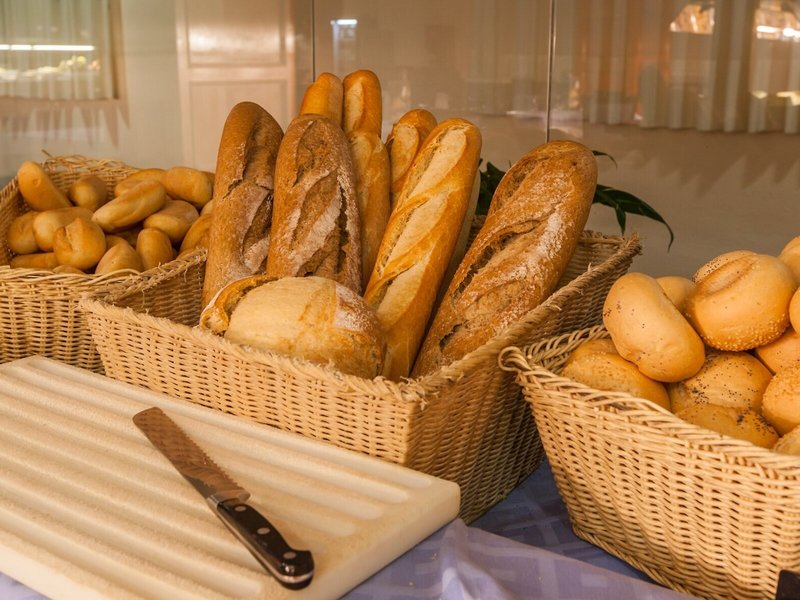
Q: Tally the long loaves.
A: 8